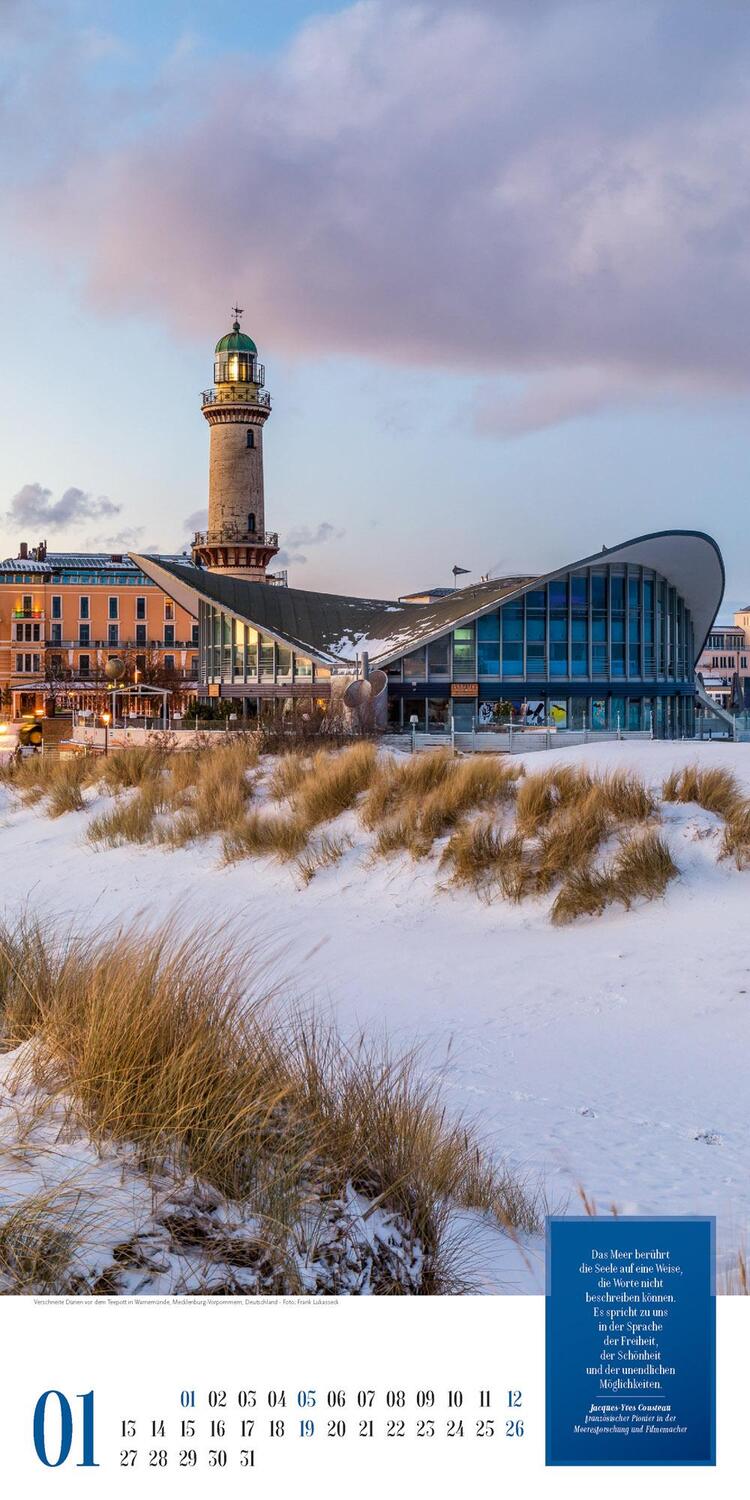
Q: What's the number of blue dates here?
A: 5